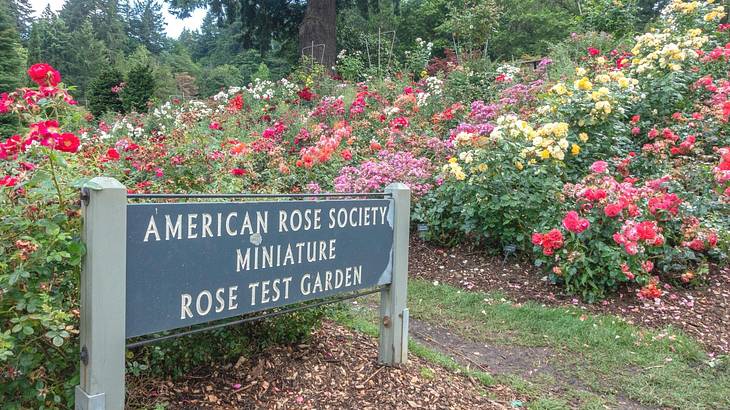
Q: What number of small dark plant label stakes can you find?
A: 2